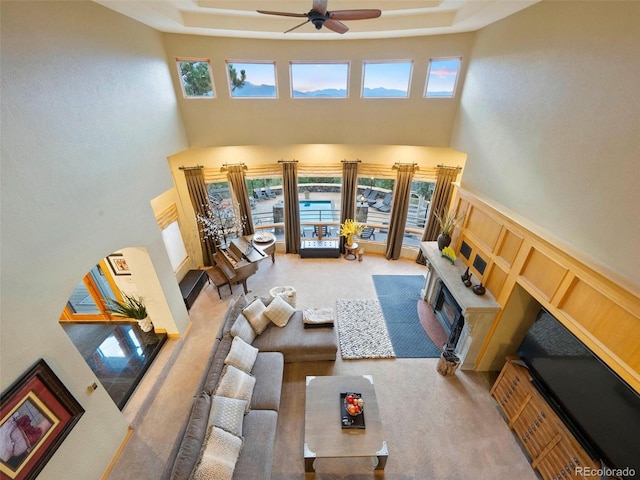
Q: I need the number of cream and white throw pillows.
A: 7